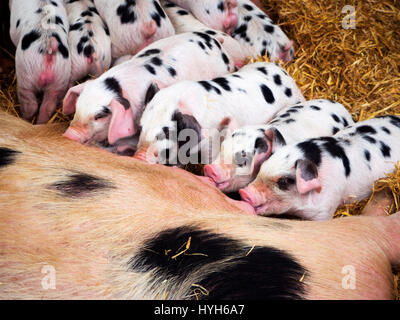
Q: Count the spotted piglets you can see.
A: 10